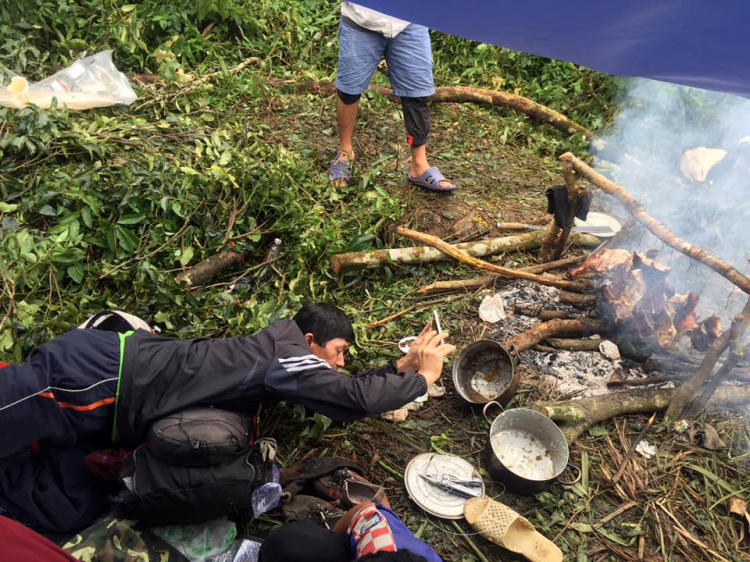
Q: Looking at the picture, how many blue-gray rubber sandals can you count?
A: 2